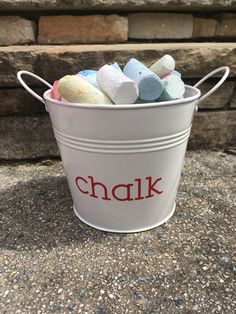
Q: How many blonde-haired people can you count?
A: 0